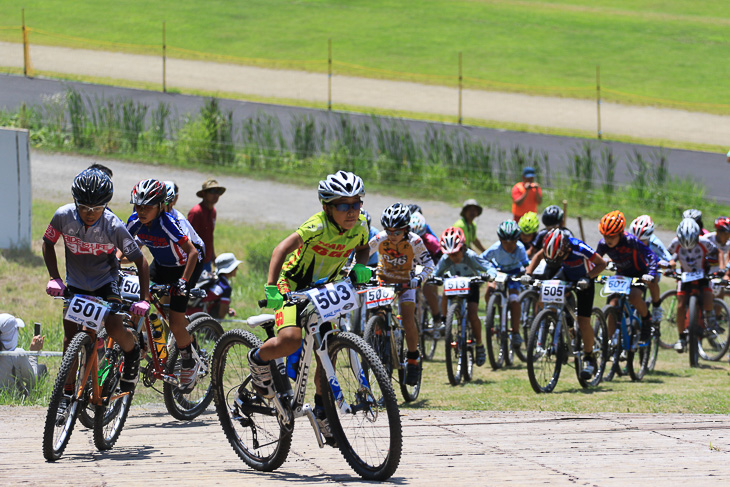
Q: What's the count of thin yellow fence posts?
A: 5